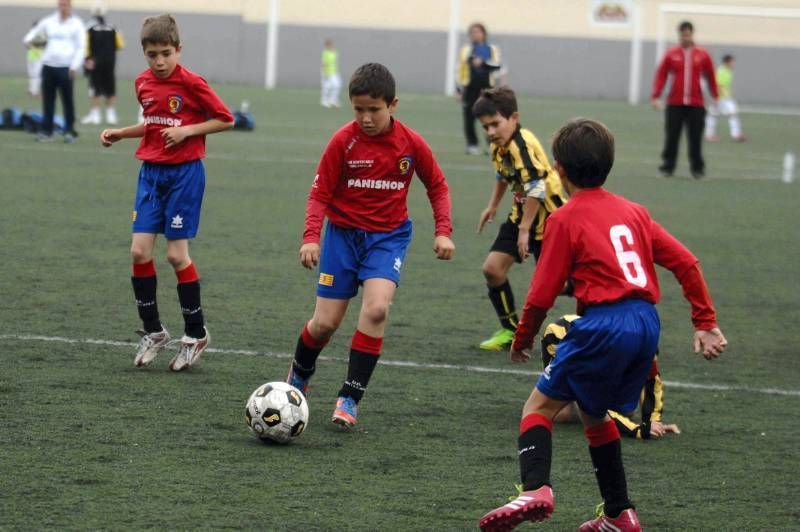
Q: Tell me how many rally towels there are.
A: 0